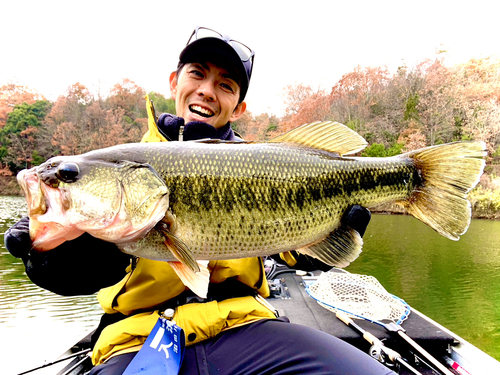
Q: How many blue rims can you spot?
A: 1